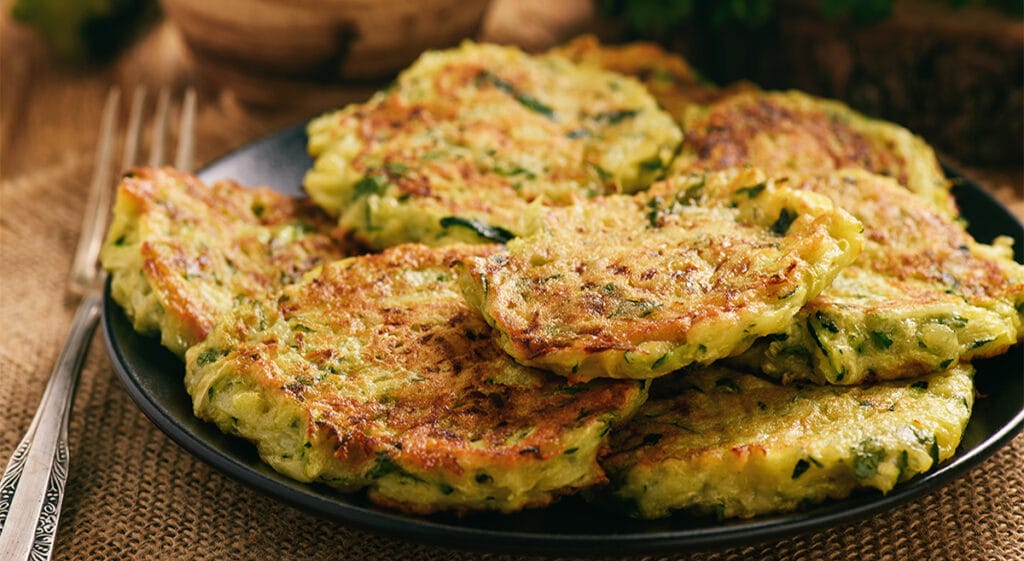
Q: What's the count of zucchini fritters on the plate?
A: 8